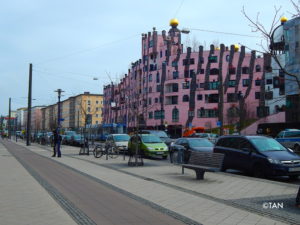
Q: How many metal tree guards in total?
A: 2